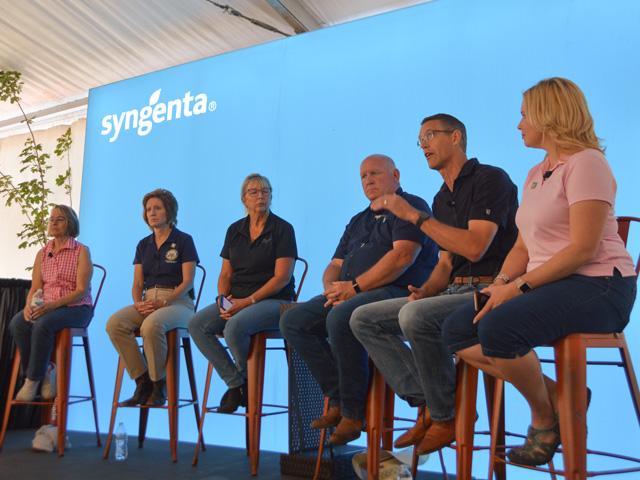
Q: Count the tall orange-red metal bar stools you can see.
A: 6